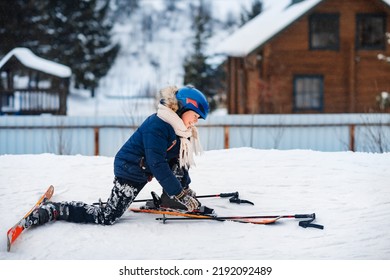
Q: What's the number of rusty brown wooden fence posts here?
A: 3